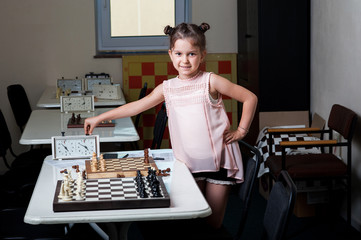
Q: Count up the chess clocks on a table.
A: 5